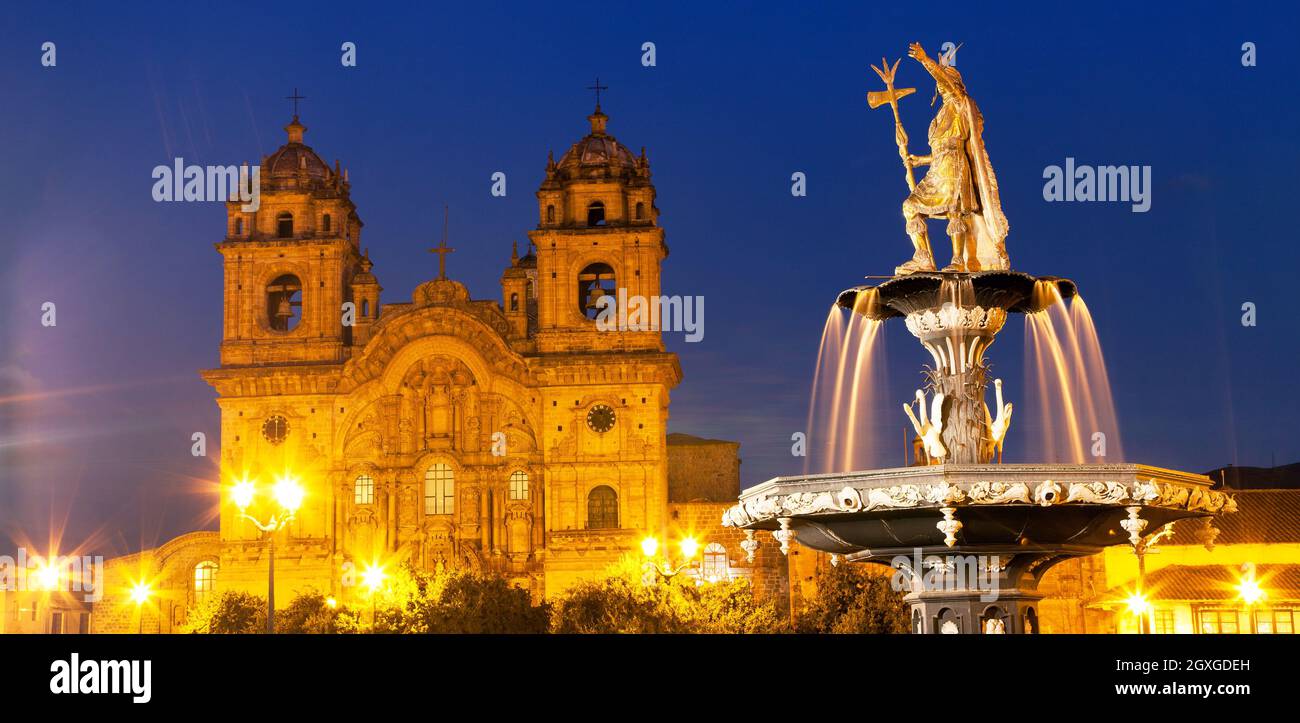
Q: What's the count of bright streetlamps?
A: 9